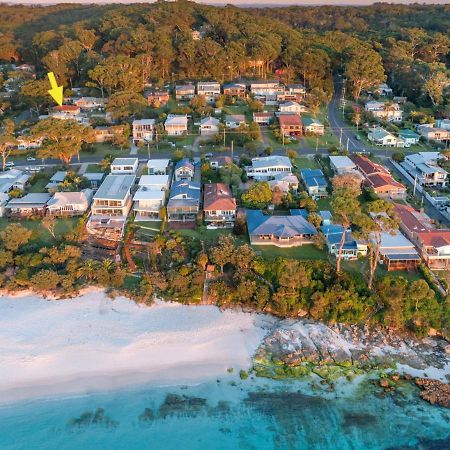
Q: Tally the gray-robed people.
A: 0